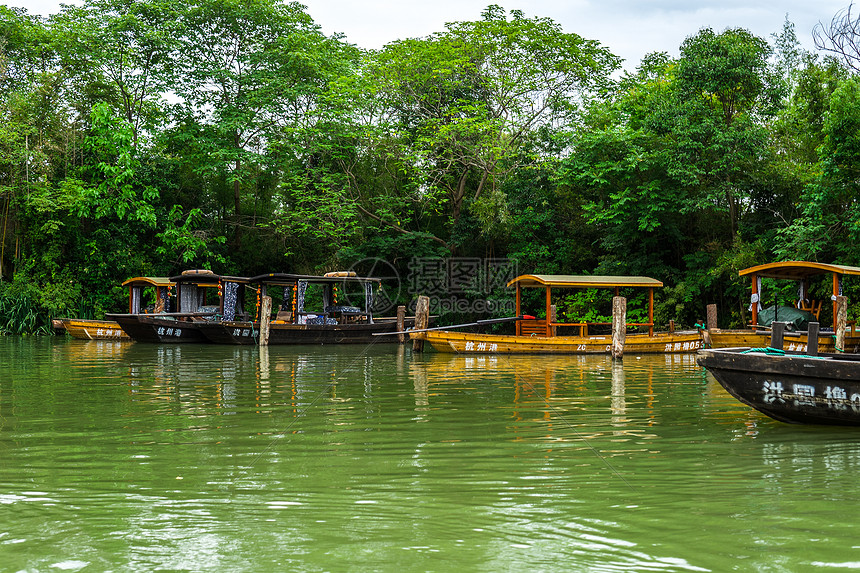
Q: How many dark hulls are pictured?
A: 3